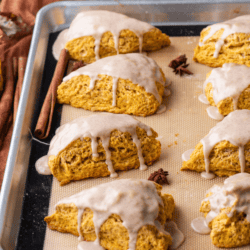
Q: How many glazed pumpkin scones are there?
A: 8